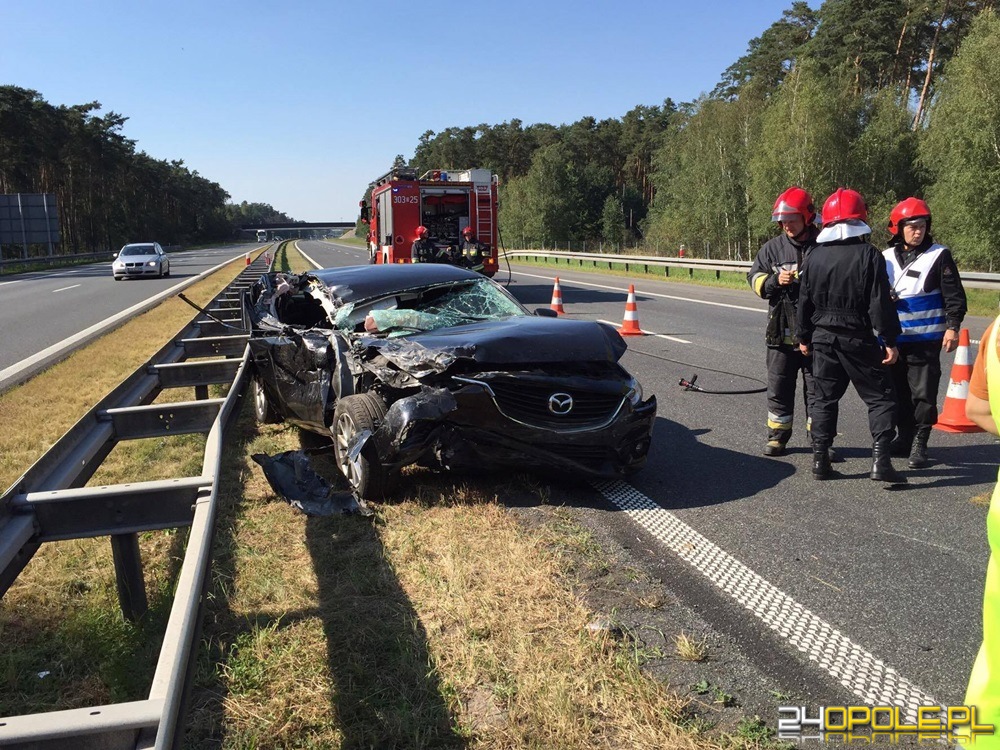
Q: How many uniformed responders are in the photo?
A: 5